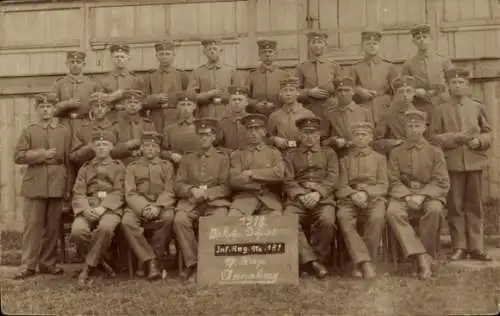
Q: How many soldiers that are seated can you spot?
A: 7